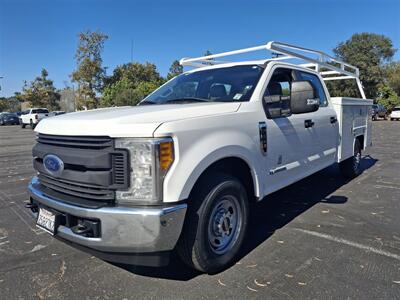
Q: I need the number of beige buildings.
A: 0